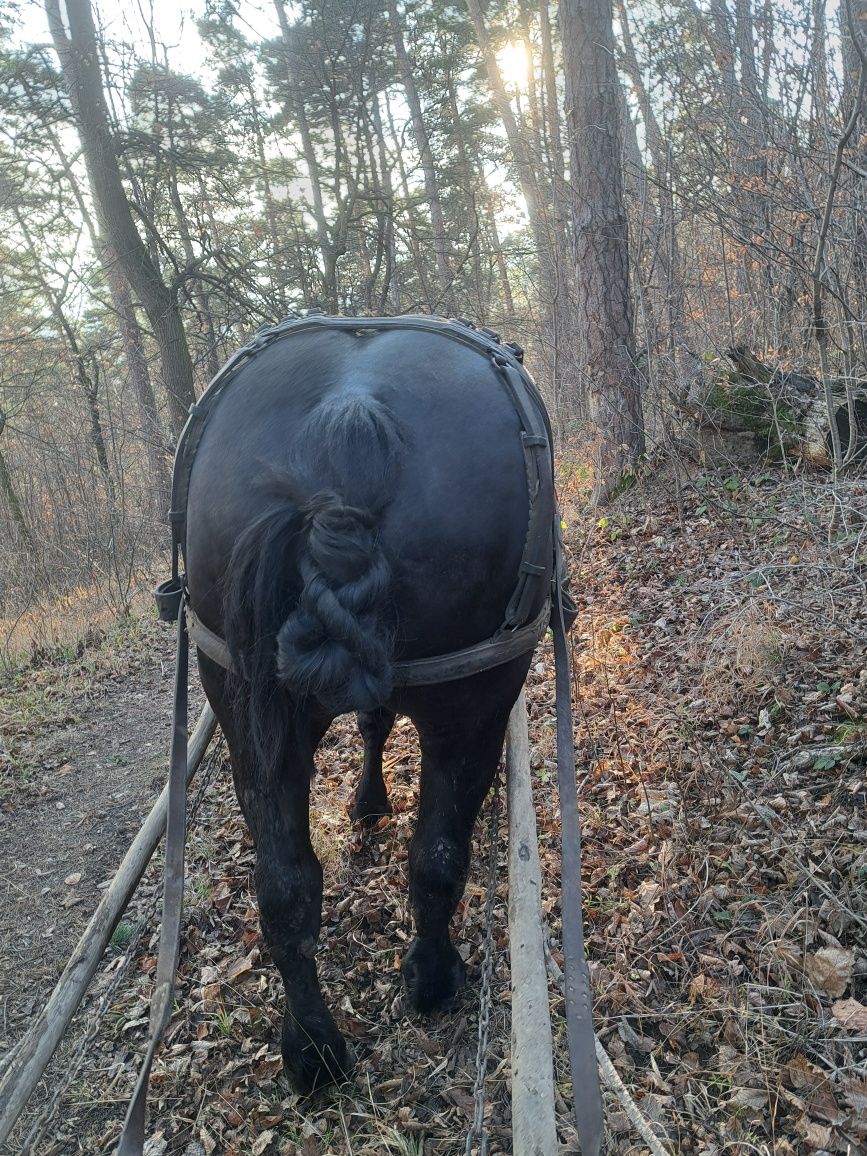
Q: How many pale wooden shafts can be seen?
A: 2